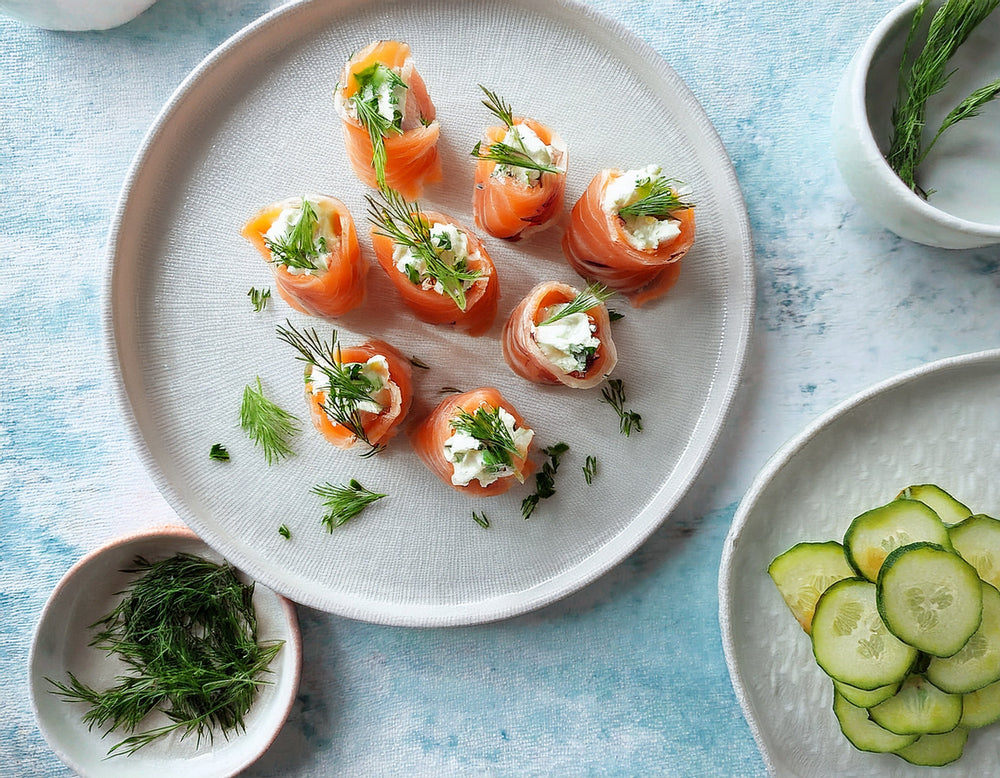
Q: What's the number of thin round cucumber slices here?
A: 12